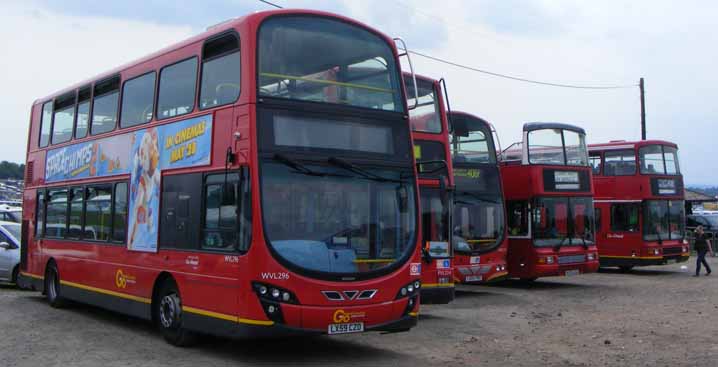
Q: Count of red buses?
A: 5